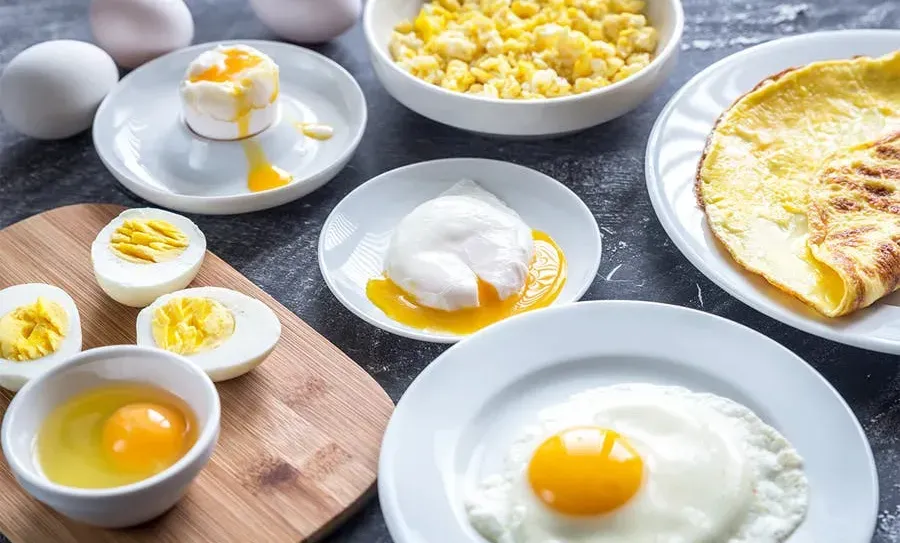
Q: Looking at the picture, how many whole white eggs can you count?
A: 3